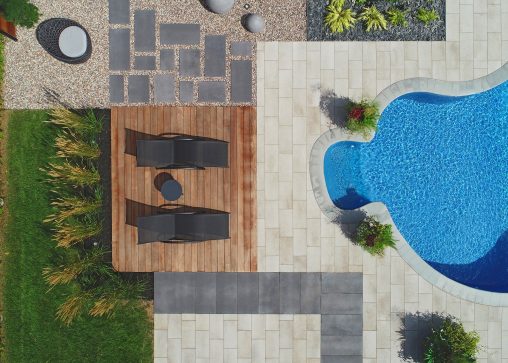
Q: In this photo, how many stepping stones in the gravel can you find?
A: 15